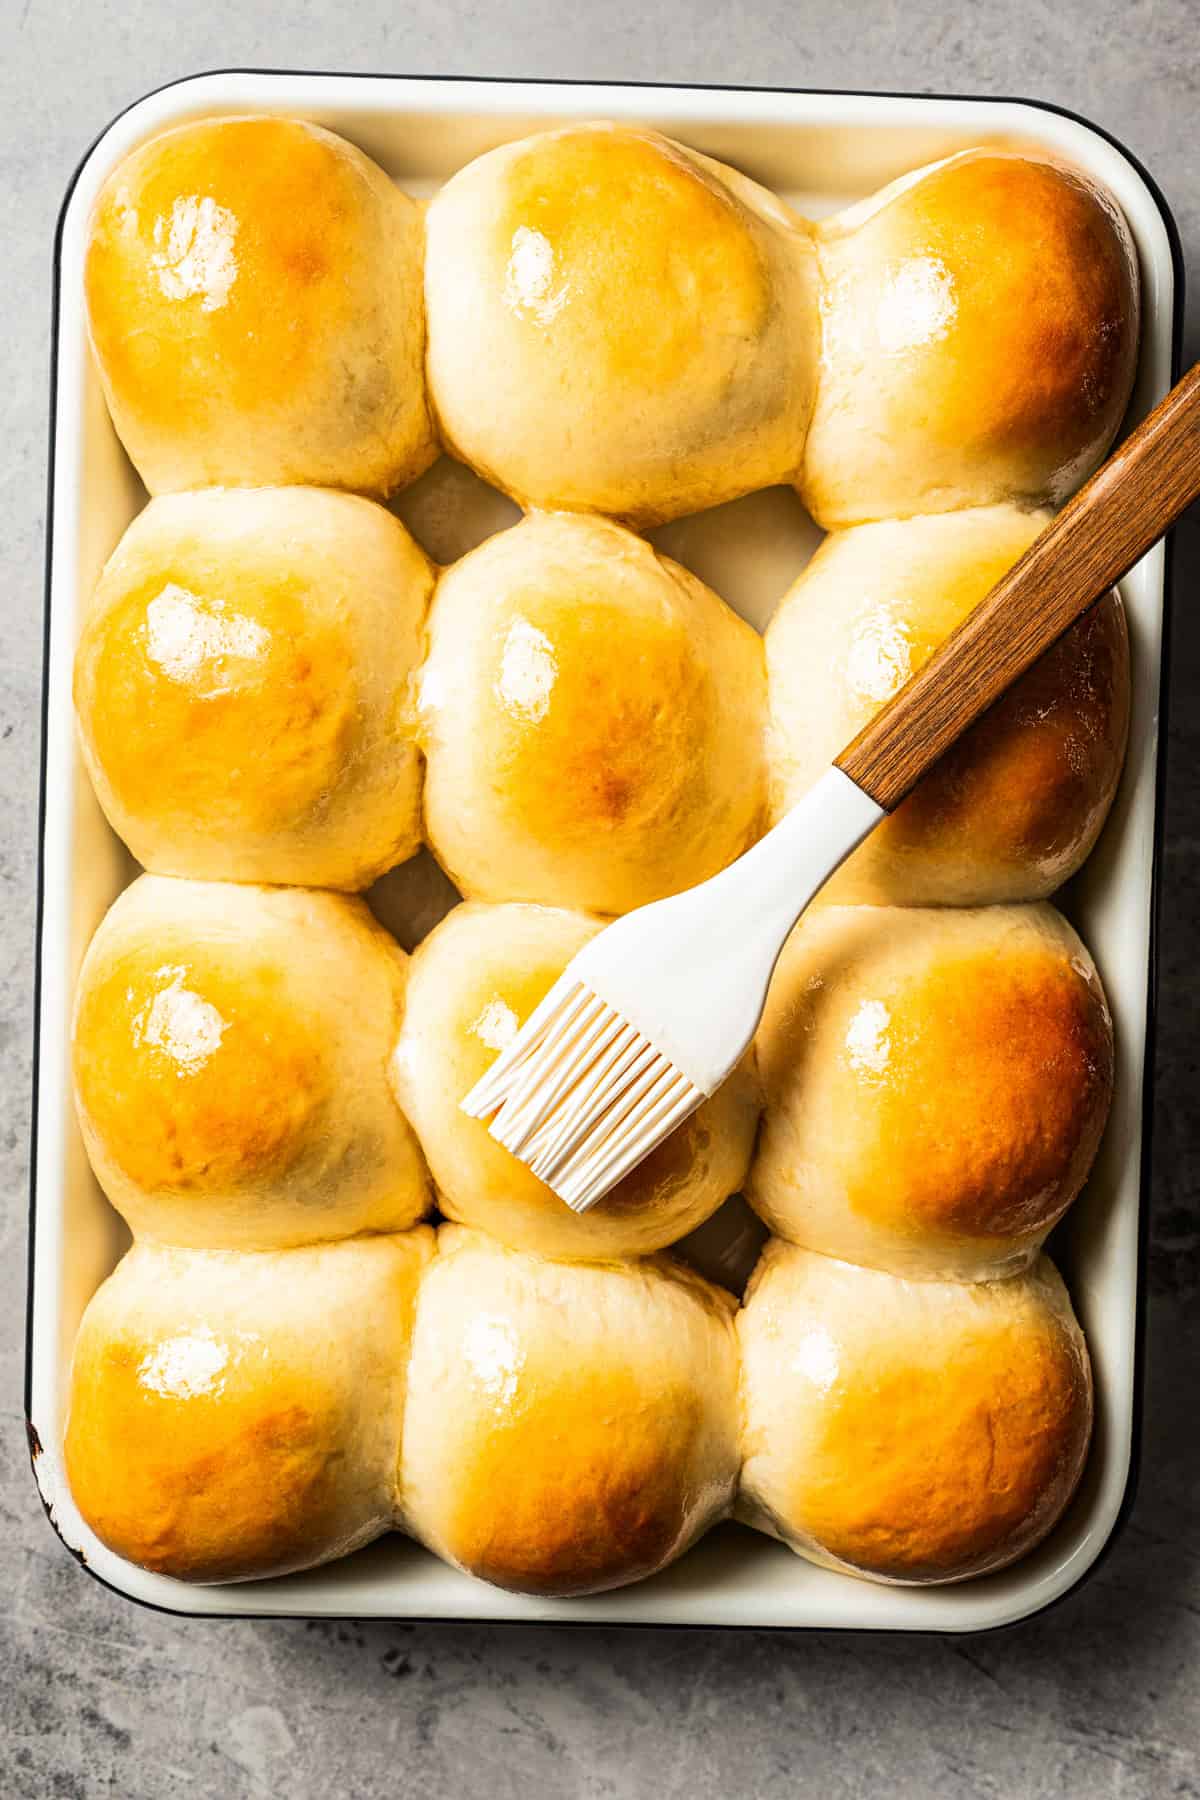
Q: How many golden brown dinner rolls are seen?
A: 12